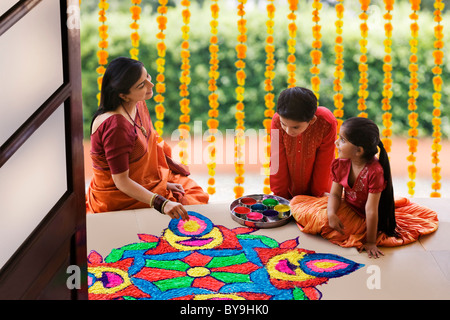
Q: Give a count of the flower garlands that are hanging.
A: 14